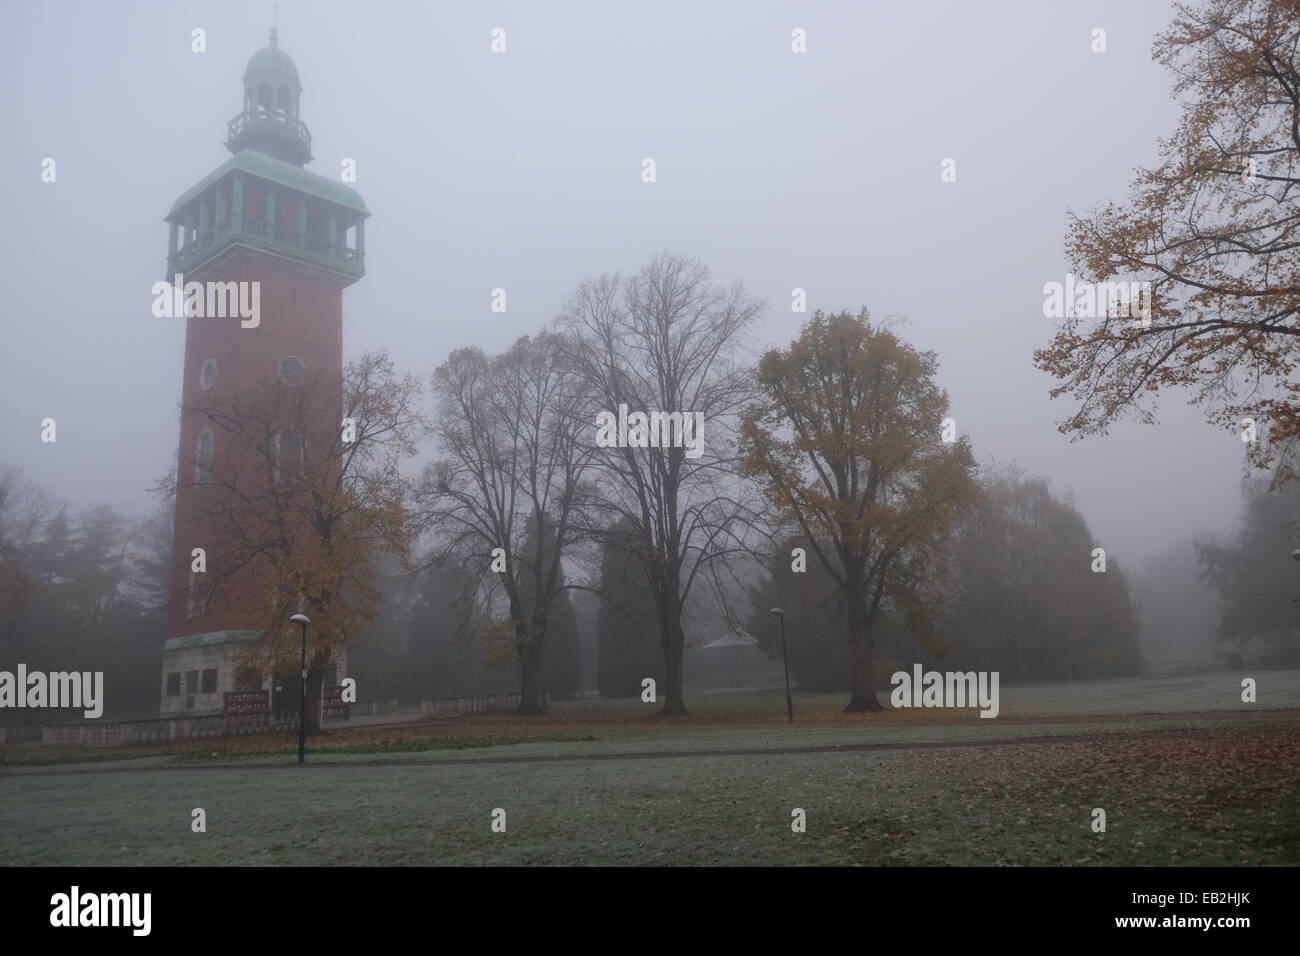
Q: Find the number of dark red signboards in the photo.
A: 2